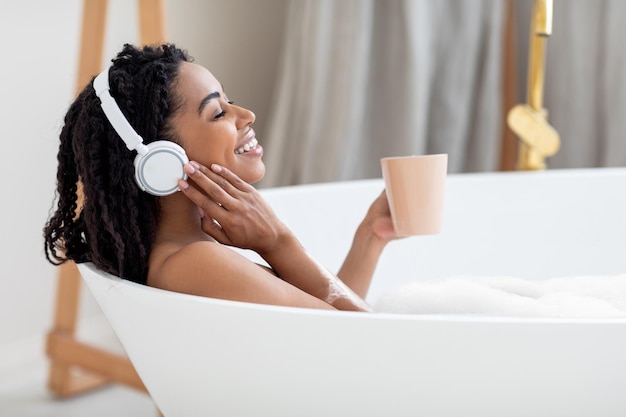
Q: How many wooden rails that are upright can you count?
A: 2